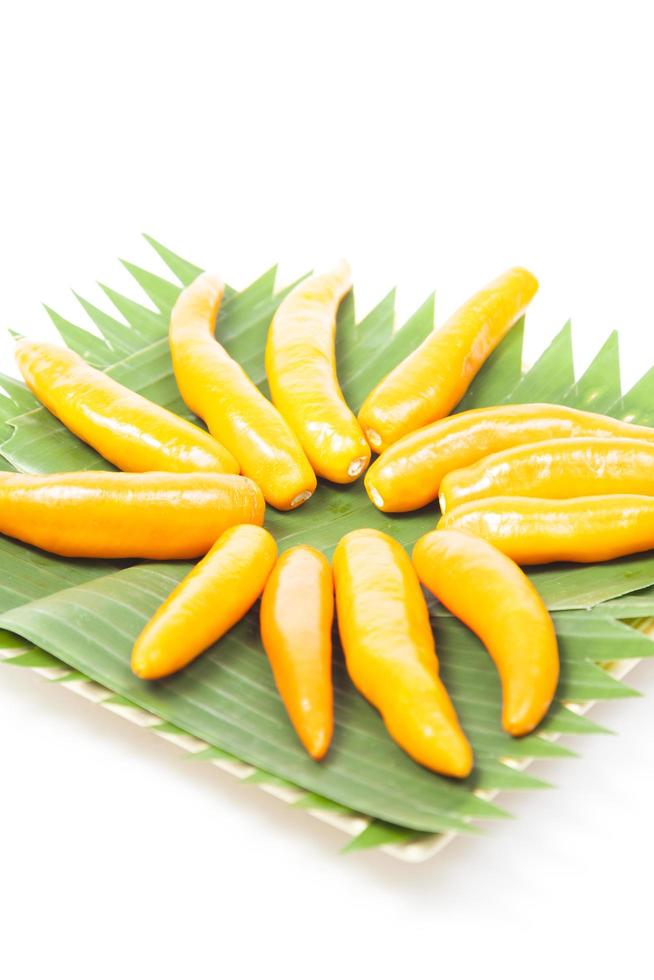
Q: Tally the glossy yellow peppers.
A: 12